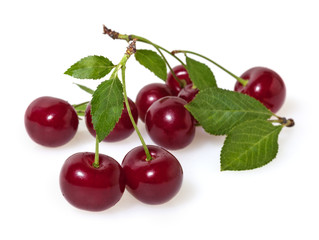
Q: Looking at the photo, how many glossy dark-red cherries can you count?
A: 9